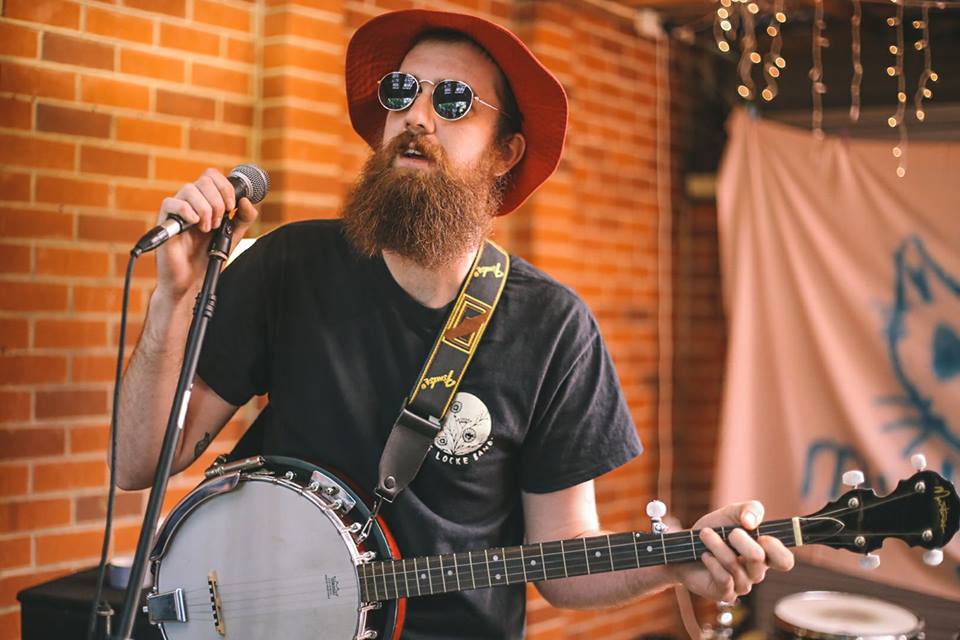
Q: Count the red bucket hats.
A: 1